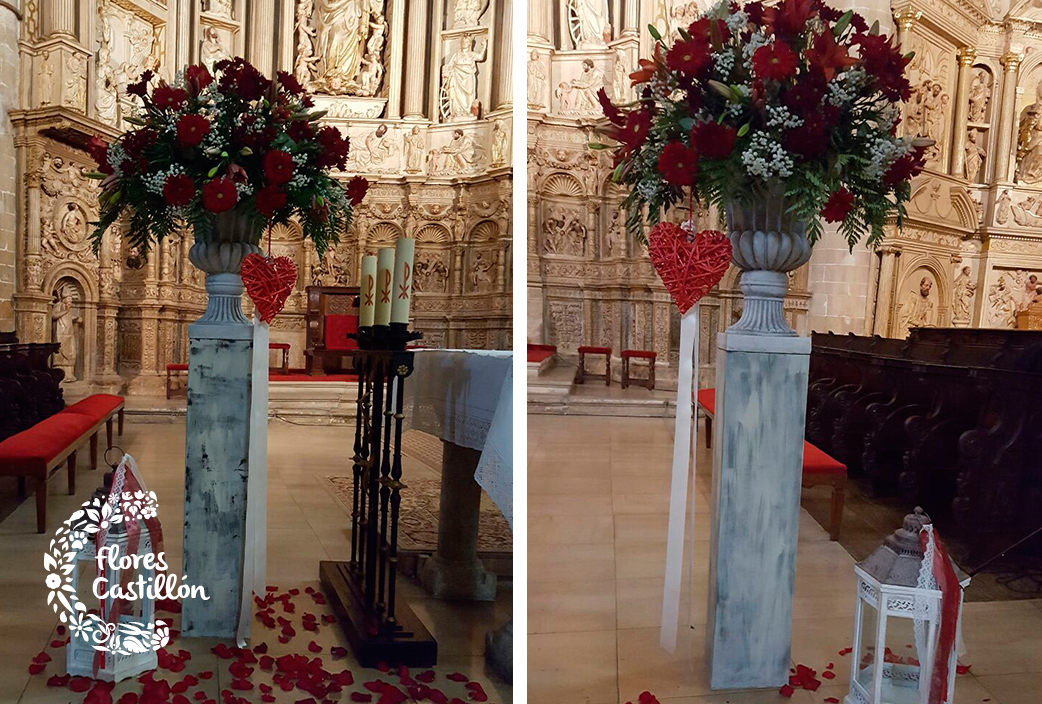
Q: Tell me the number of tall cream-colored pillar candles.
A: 3